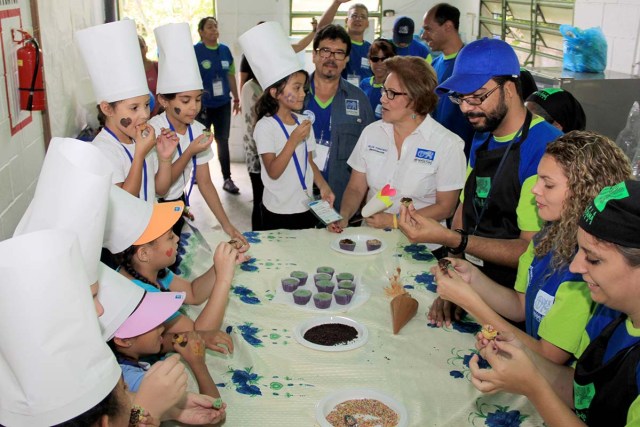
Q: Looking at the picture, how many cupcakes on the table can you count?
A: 12